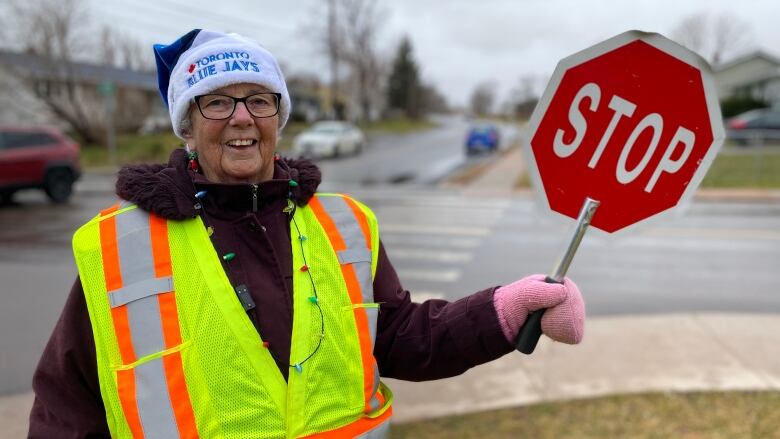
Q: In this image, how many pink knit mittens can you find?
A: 1